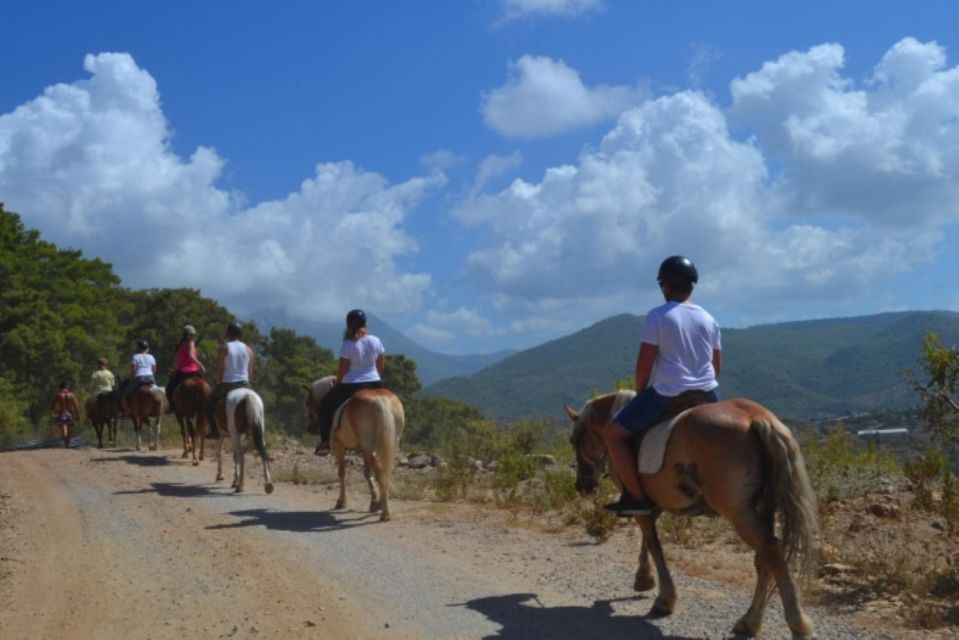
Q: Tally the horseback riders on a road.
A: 6